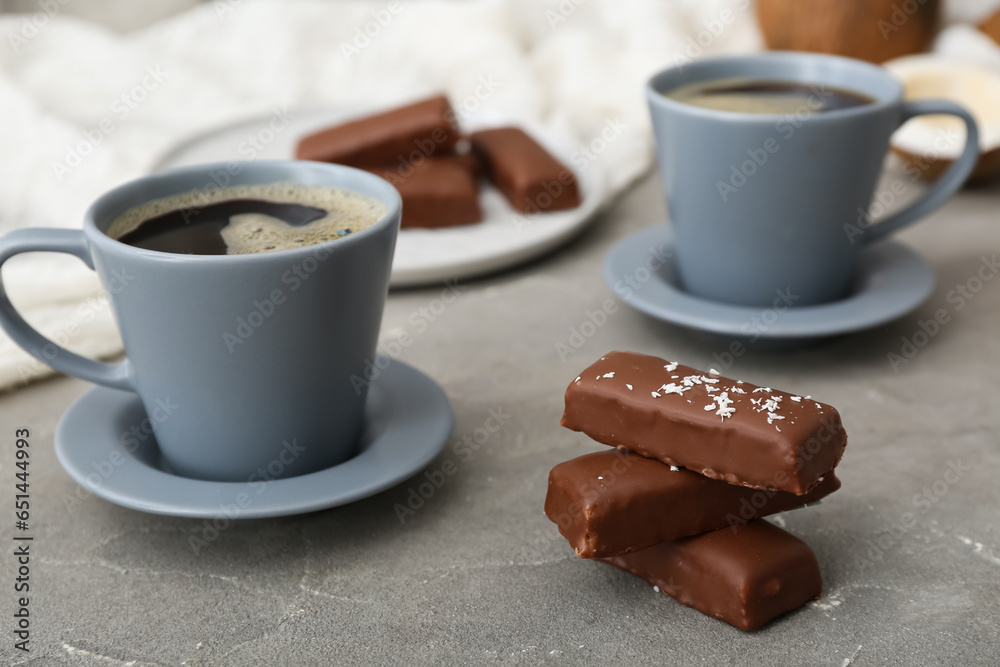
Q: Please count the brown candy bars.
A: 6